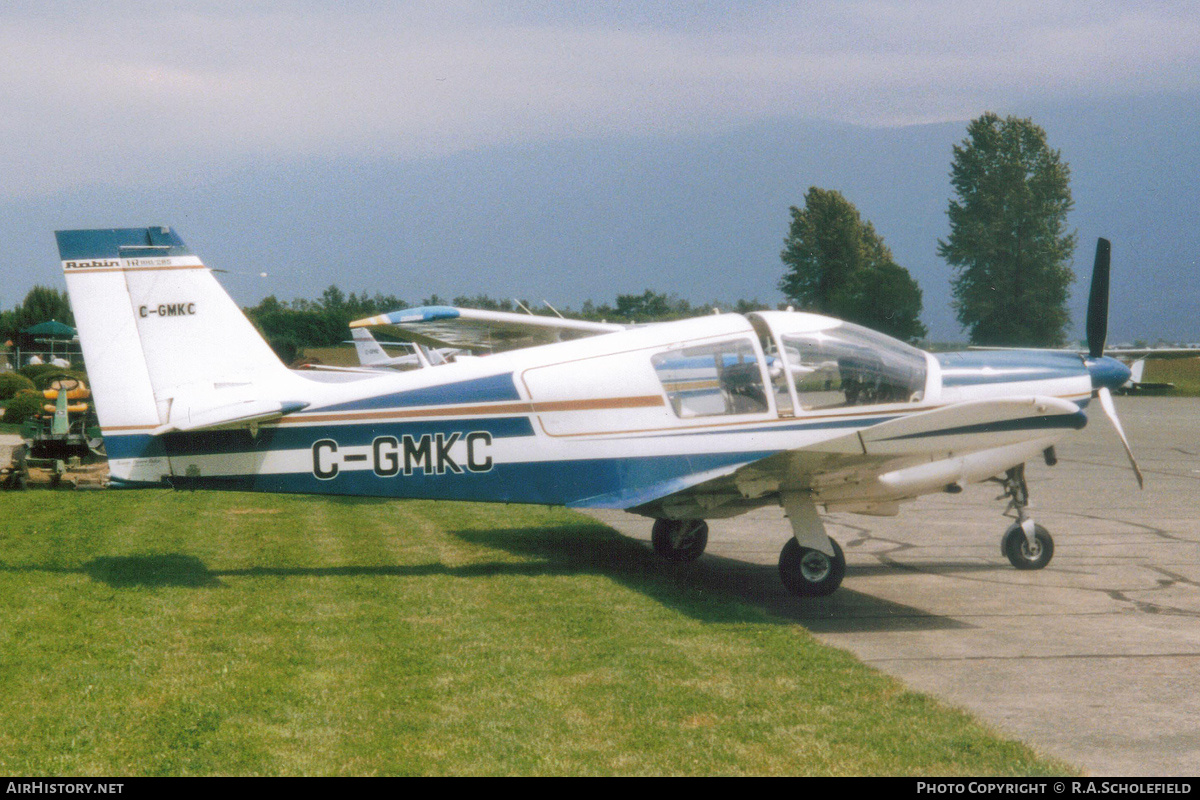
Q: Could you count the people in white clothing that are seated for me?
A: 2